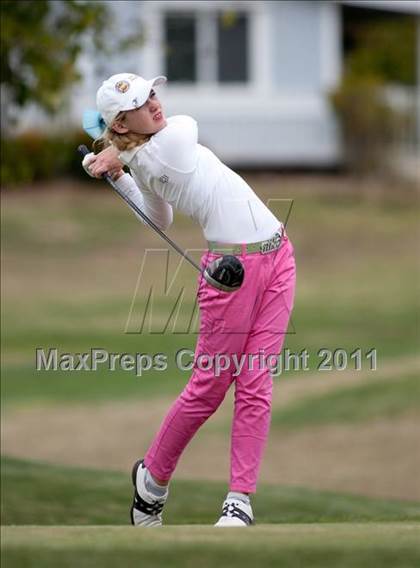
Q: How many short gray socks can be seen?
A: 2